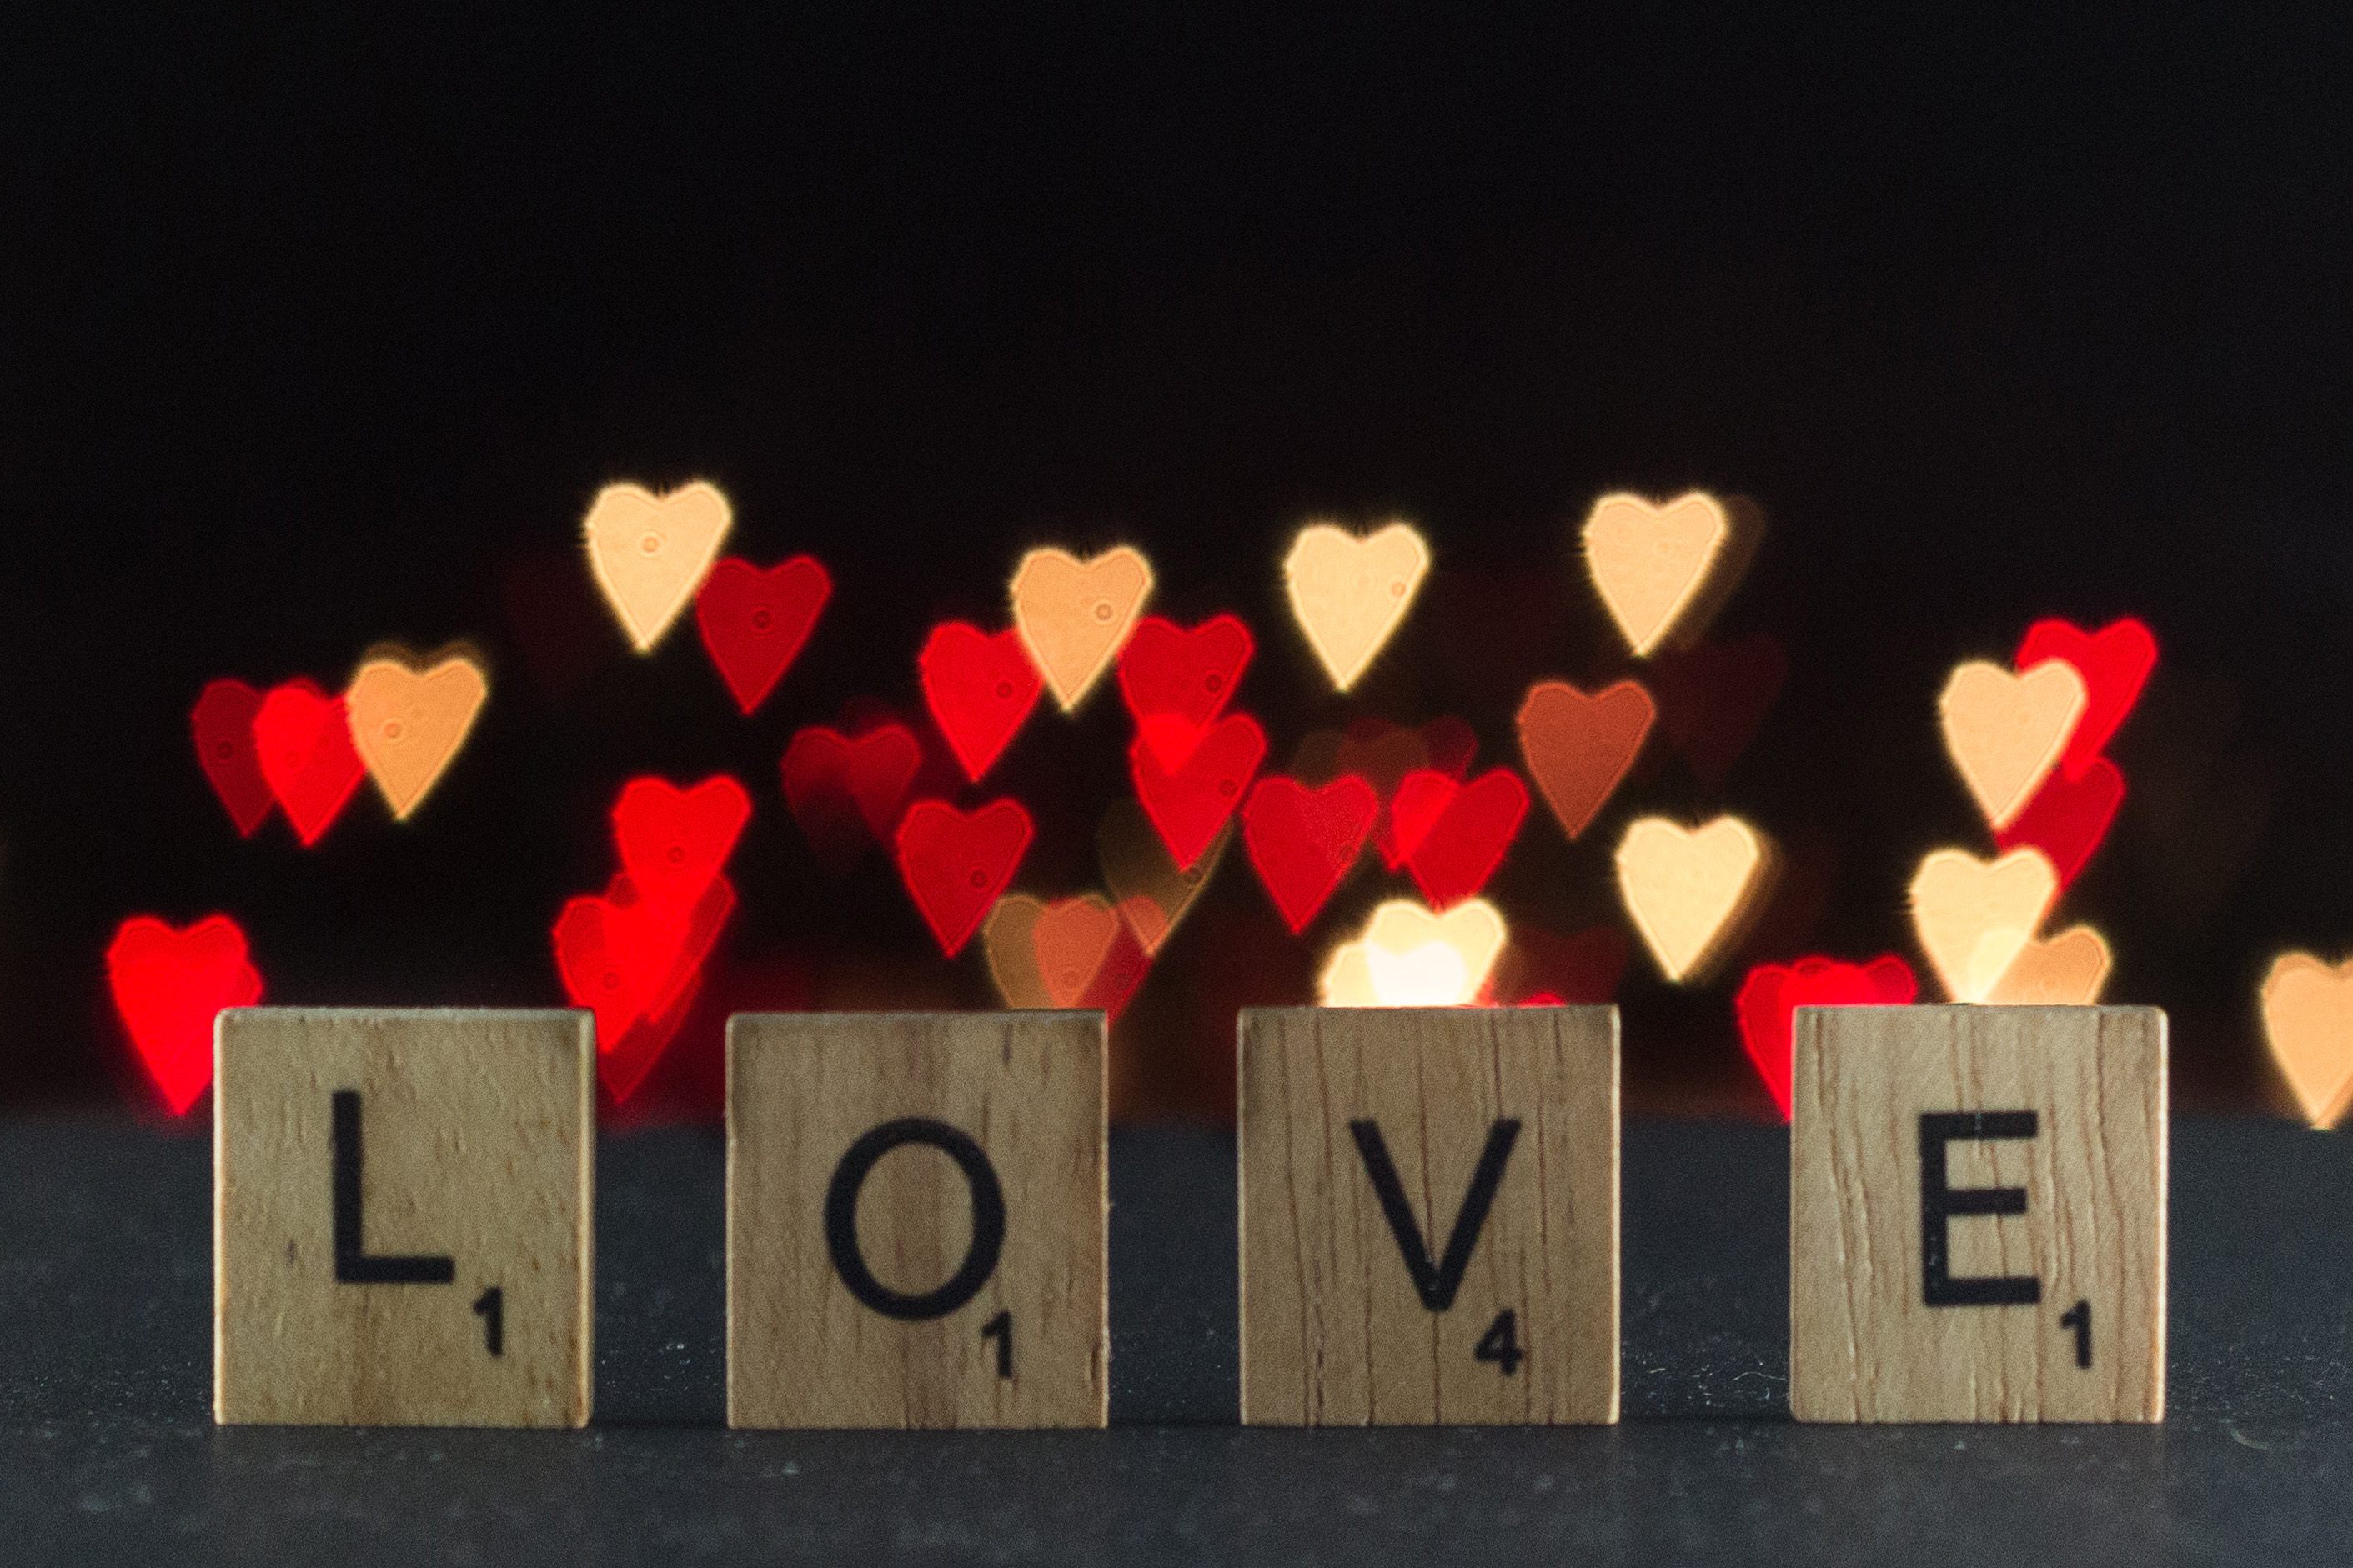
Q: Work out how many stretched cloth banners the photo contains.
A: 0